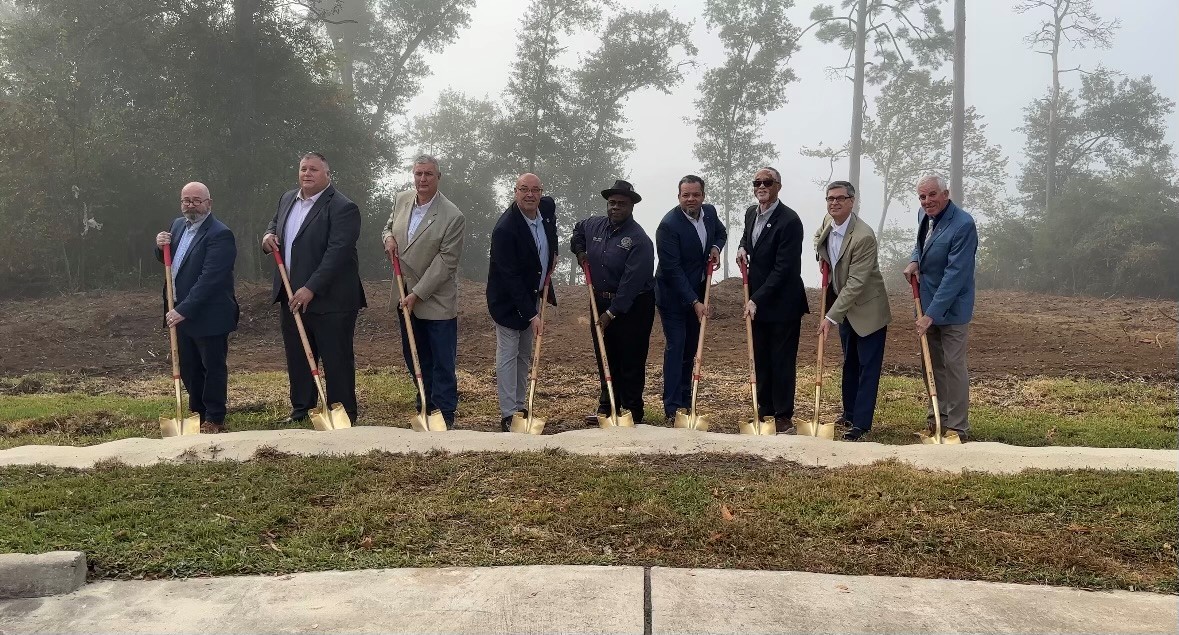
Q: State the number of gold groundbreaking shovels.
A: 9